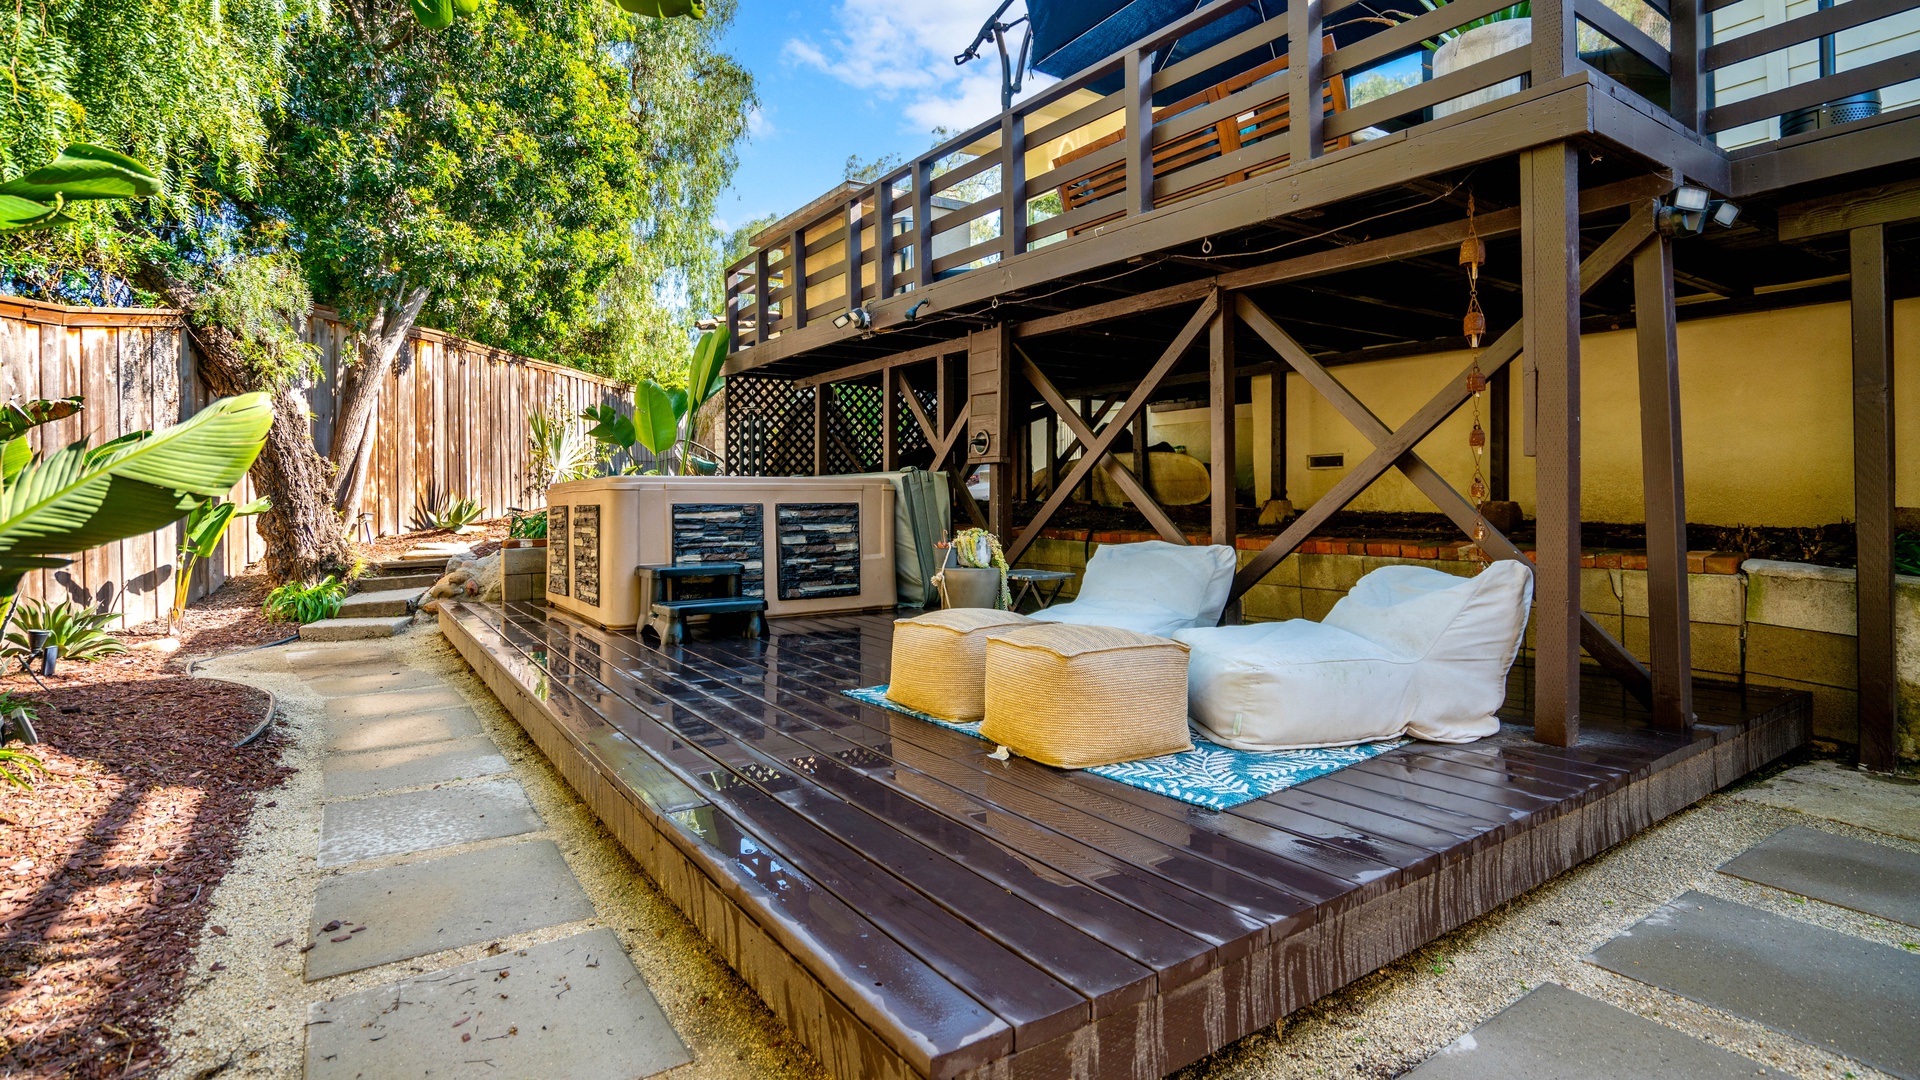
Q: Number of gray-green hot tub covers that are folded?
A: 1